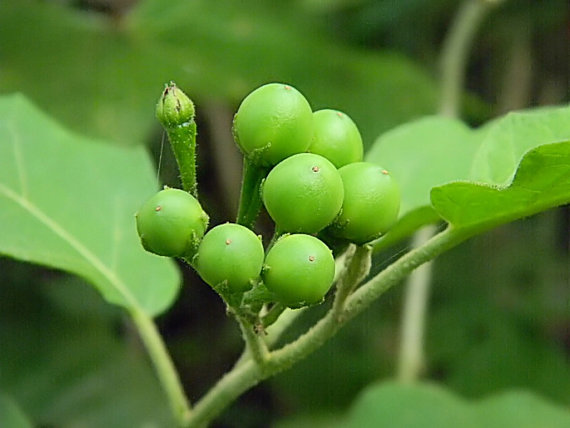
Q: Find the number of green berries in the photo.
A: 7